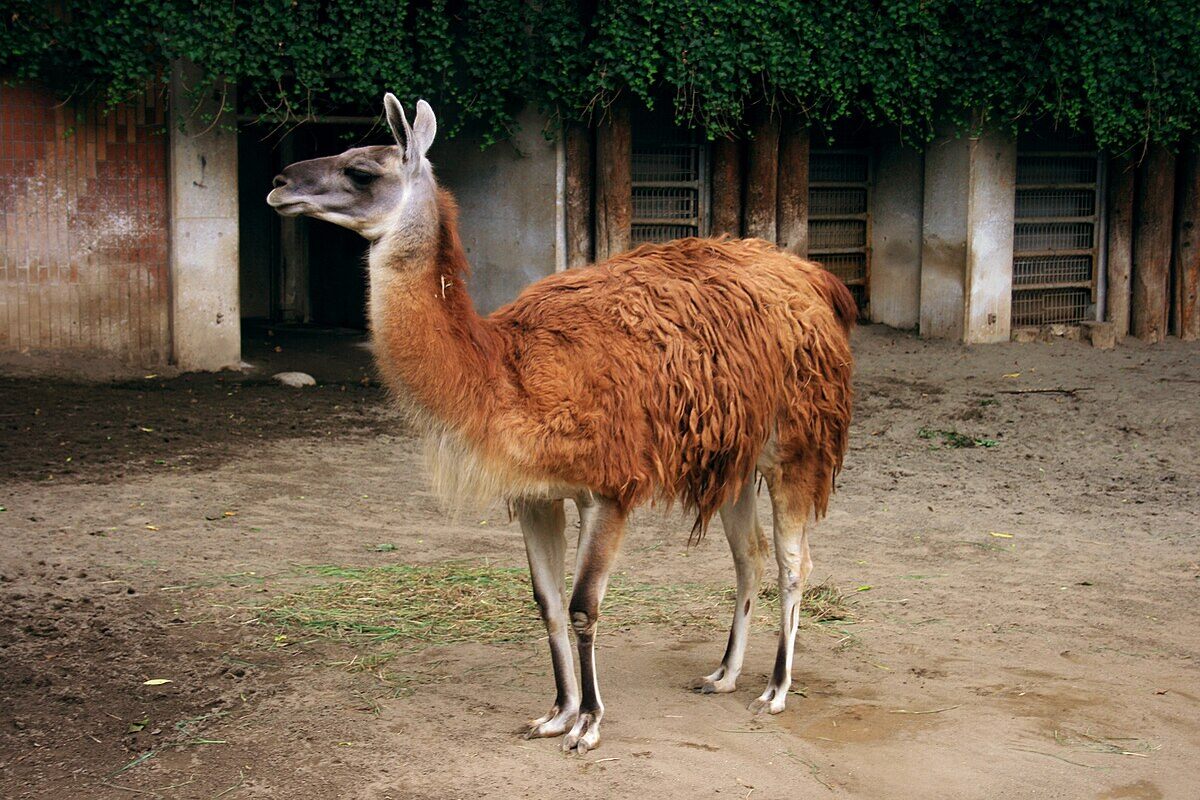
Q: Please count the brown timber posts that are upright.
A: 8